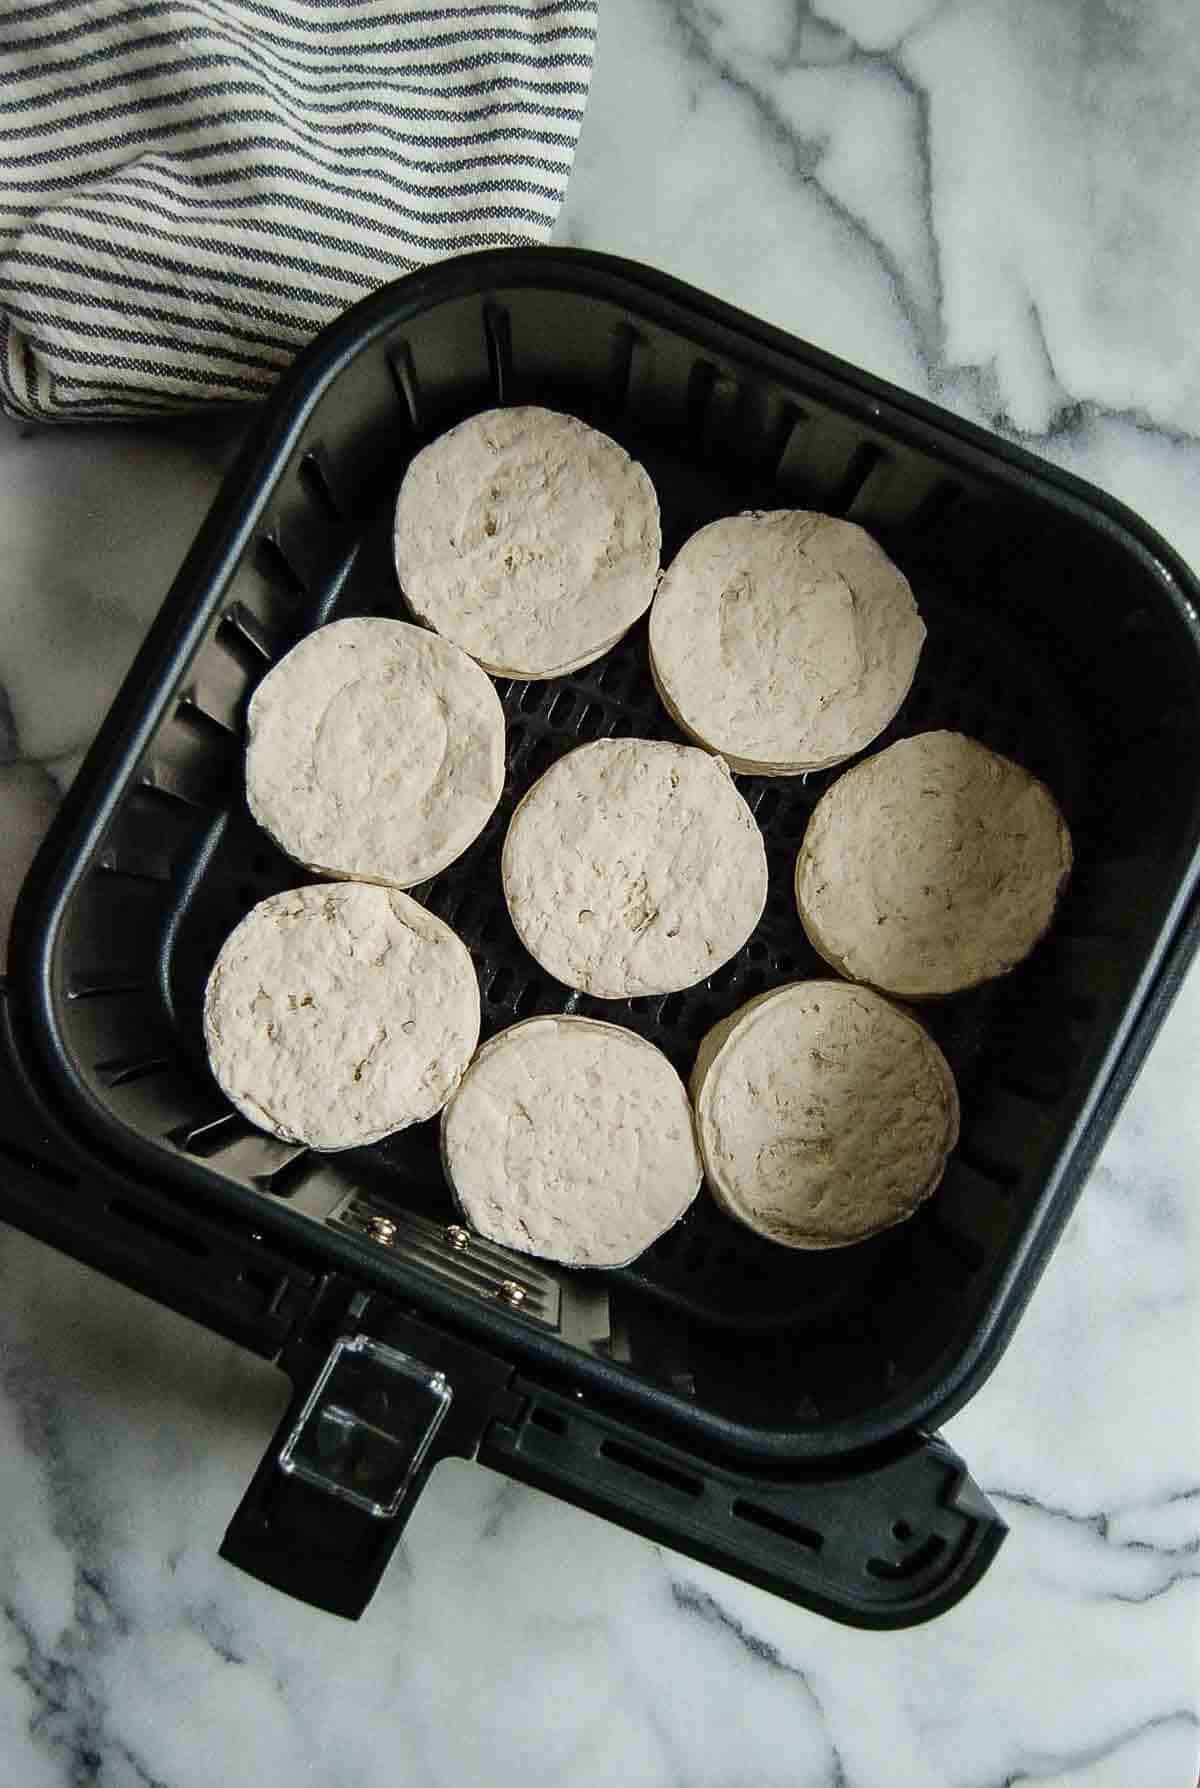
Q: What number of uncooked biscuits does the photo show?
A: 8